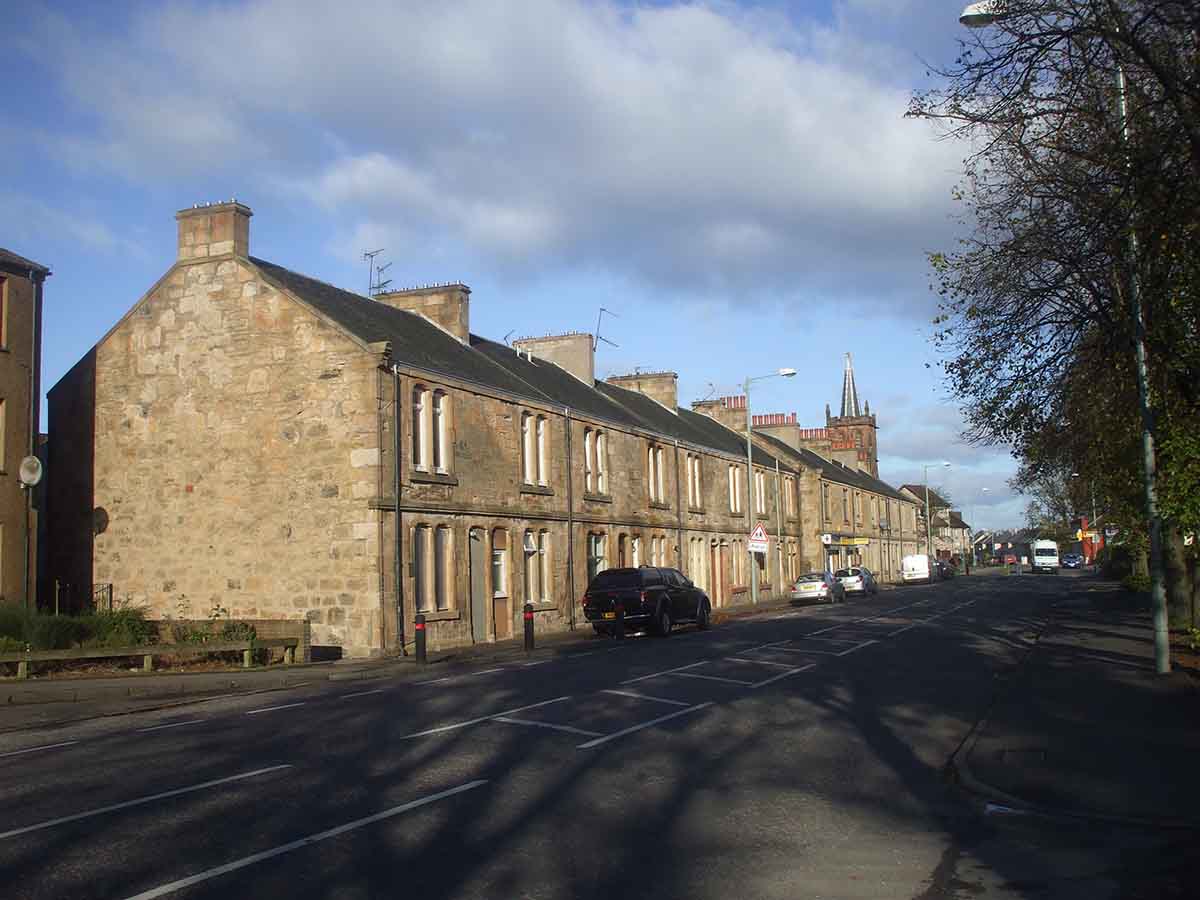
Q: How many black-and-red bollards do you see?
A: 3